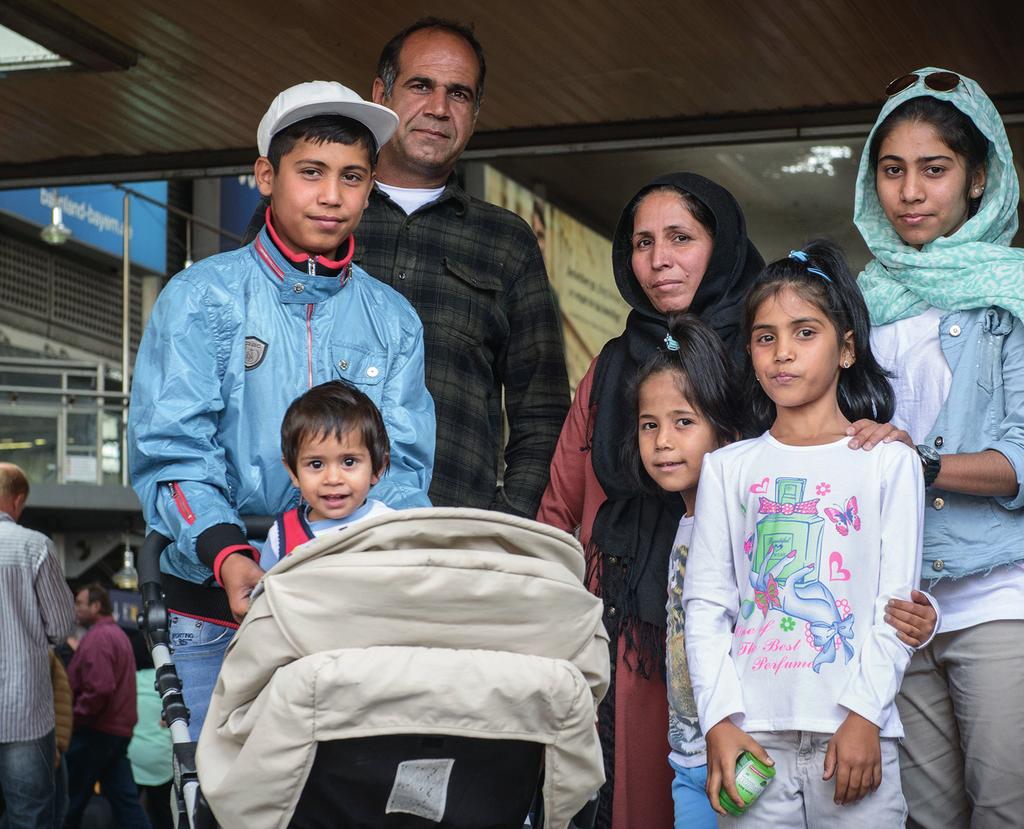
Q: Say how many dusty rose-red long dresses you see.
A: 1